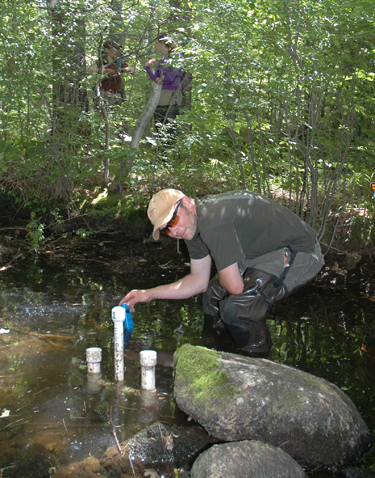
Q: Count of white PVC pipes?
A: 3